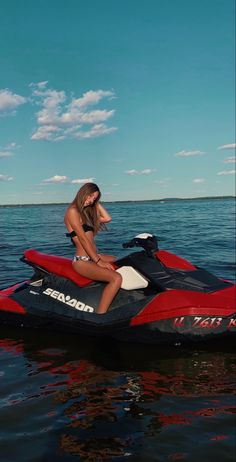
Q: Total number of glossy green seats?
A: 0